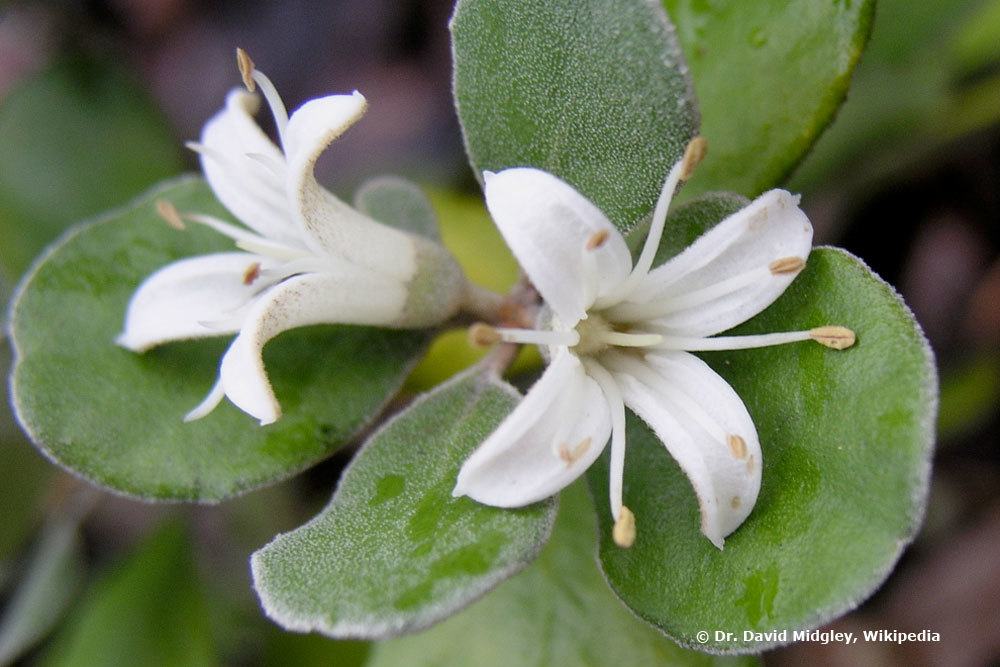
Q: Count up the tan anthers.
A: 11